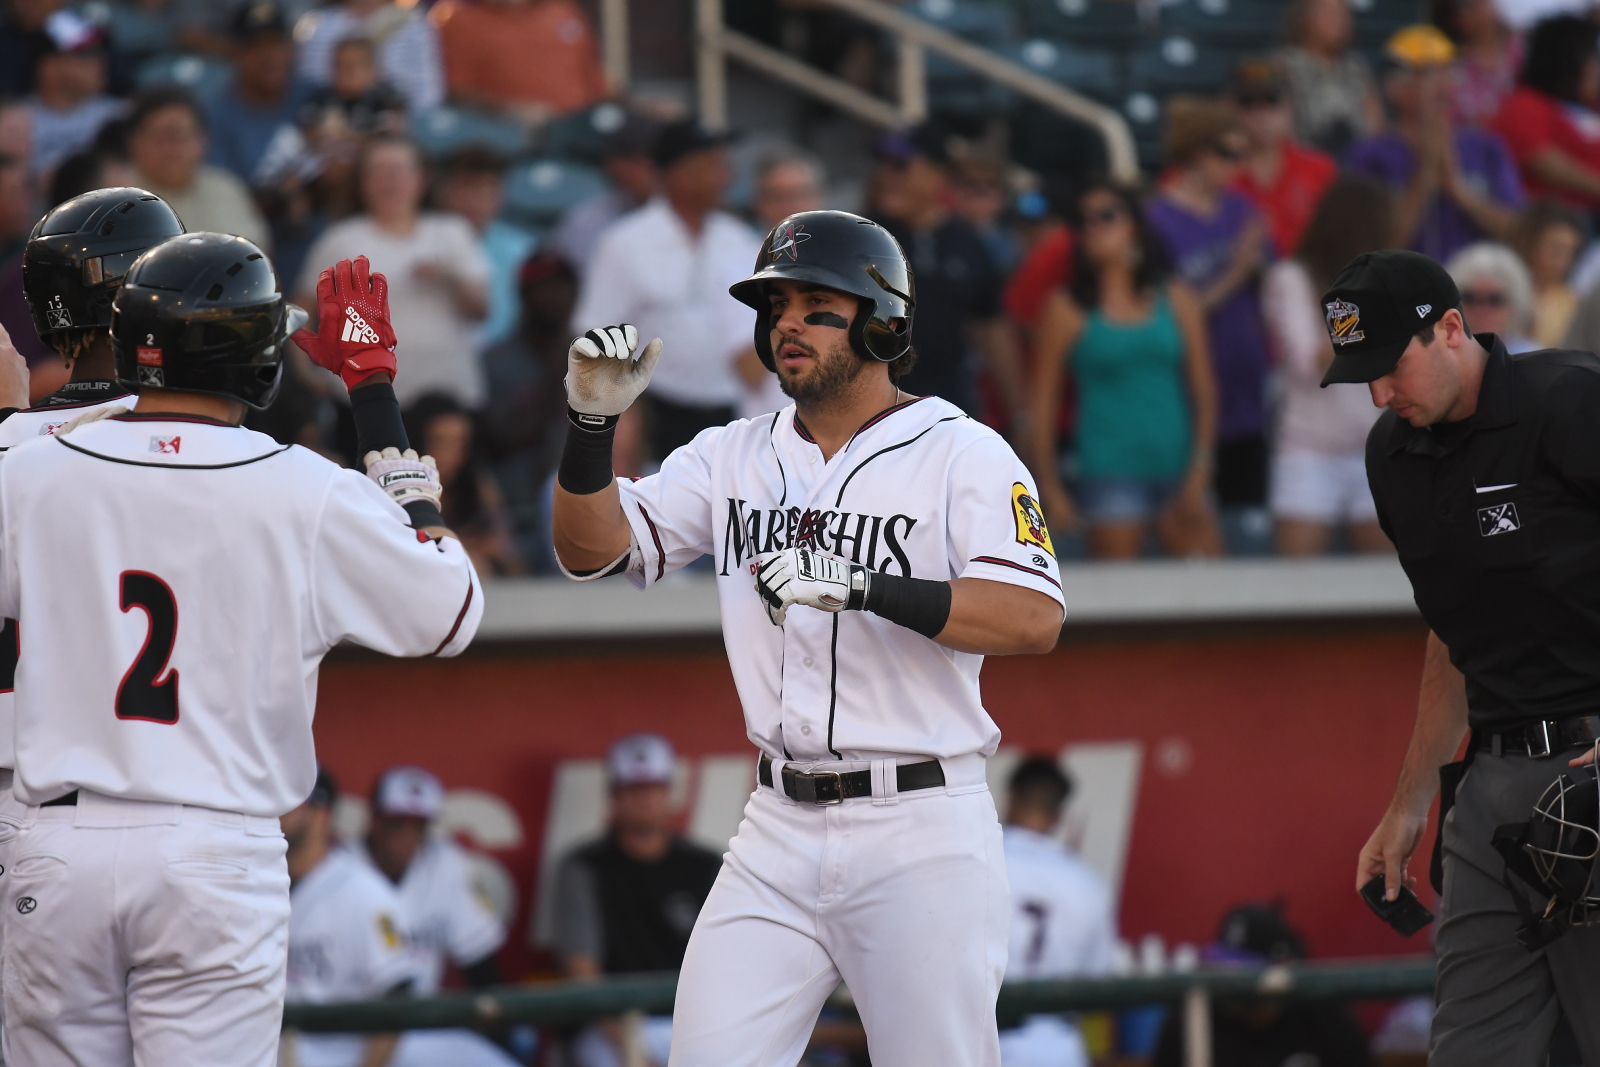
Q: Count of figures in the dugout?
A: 5